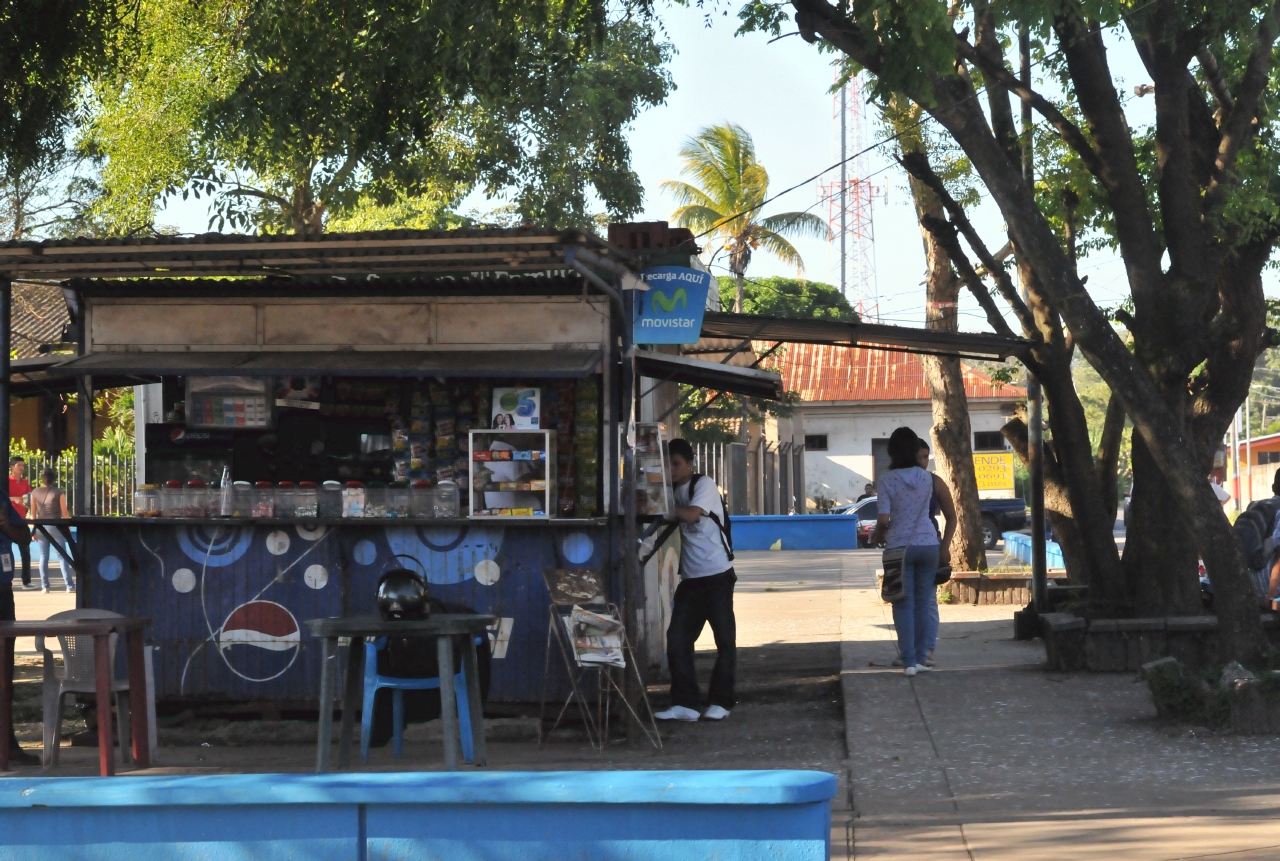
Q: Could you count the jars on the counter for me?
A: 14